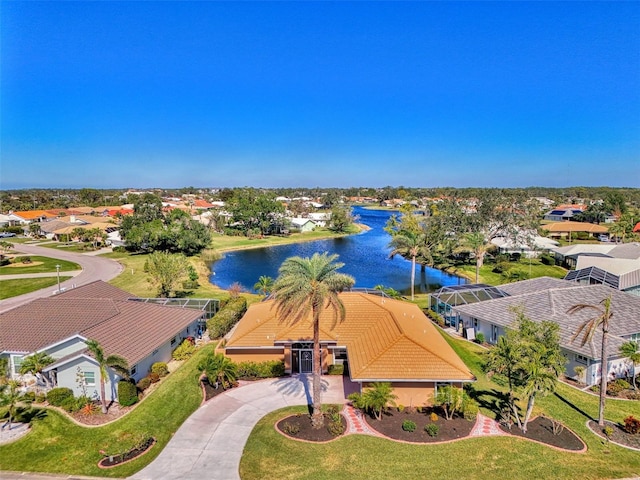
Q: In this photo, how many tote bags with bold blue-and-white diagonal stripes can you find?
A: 0